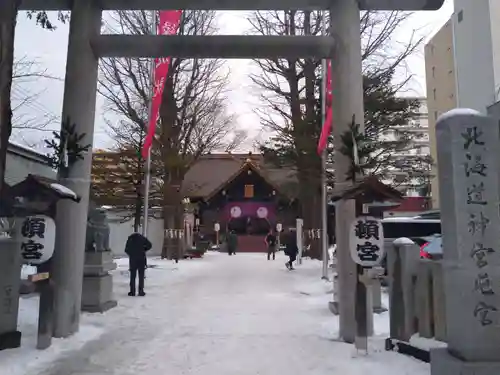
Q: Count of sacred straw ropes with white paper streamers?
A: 2